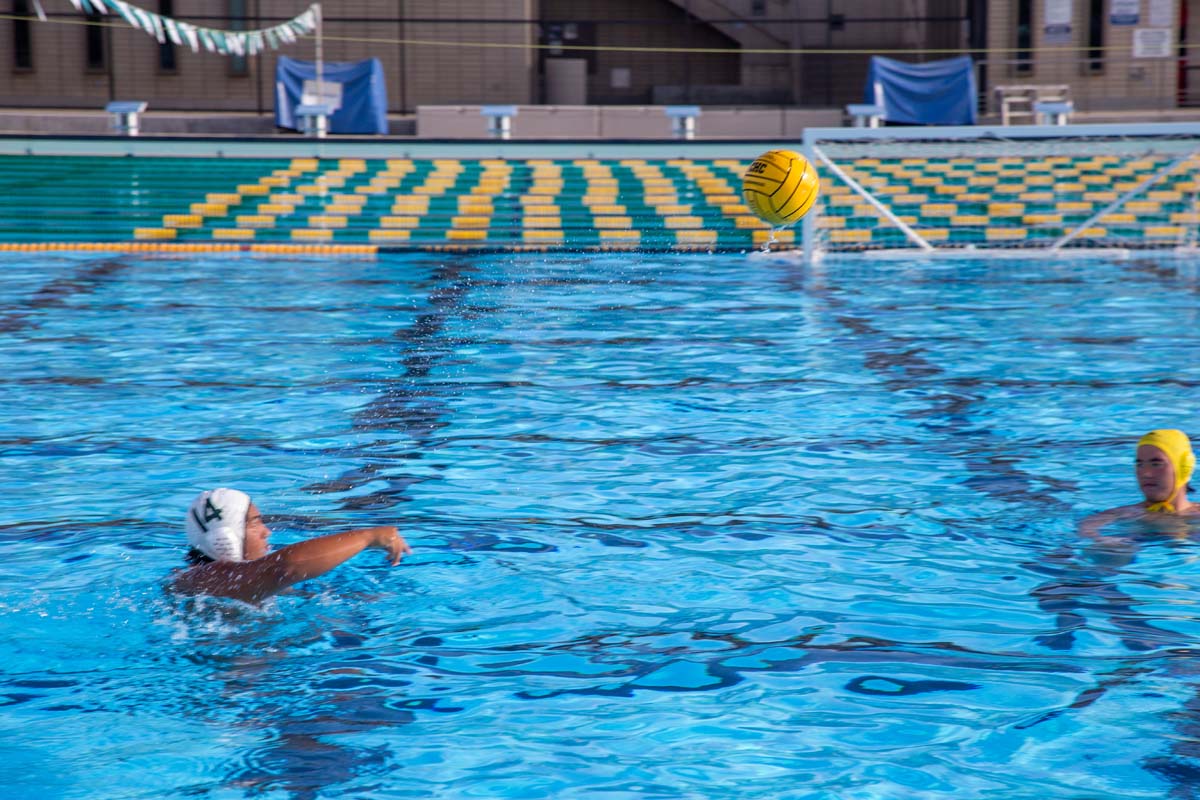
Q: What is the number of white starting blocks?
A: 6